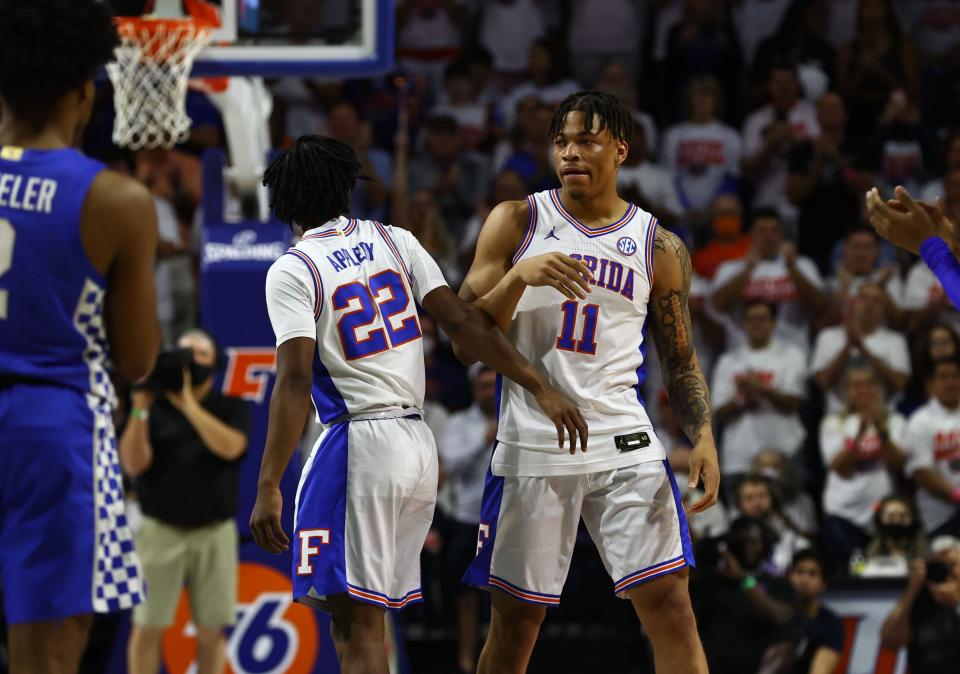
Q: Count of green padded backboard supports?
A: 0